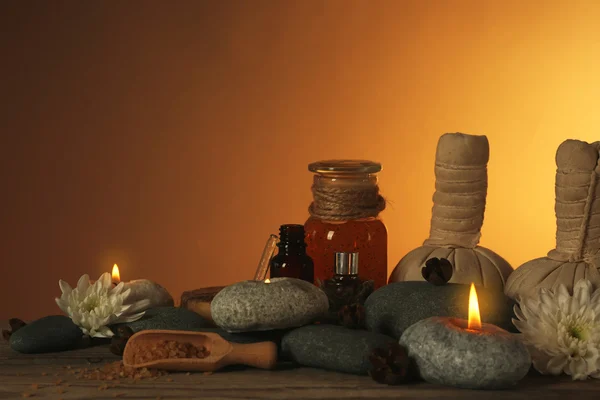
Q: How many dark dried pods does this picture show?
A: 5